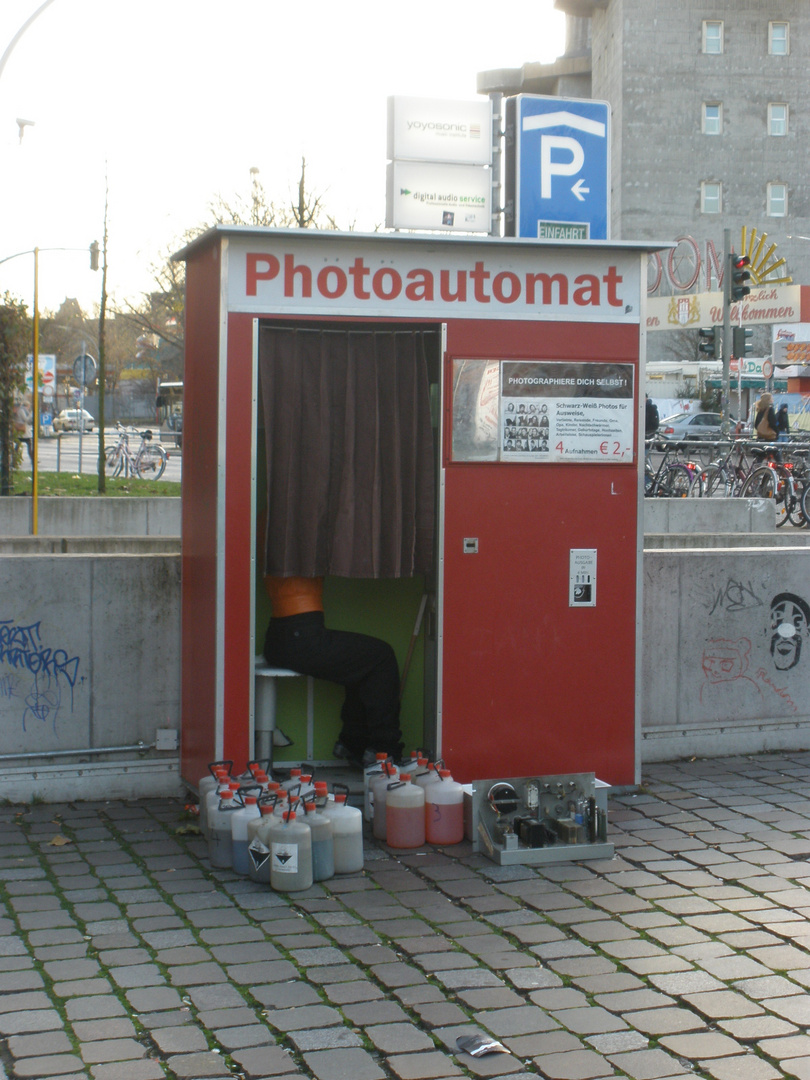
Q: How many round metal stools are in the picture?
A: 1